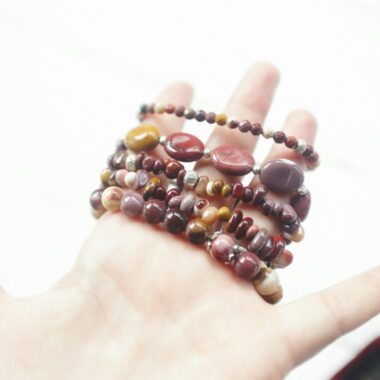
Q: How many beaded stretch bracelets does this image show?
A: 5